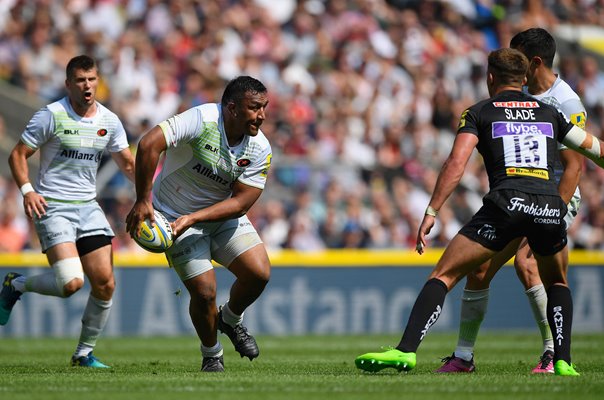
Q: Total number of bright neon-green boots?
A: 2